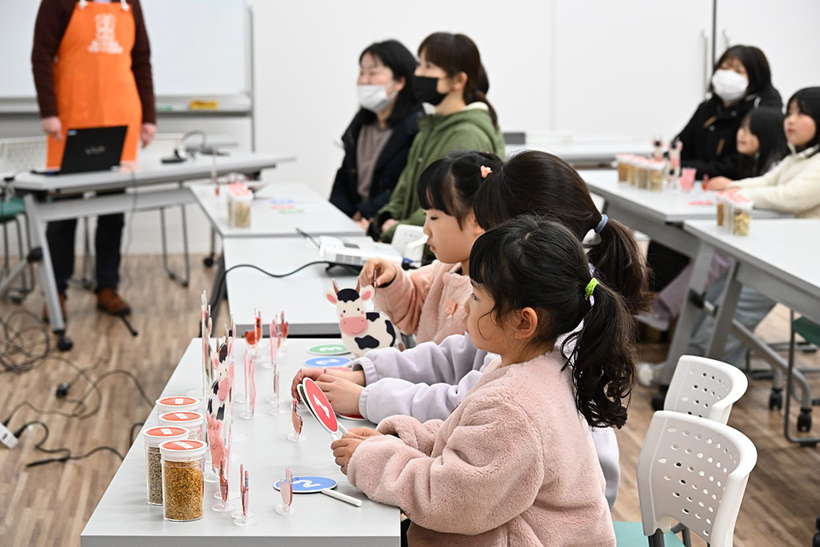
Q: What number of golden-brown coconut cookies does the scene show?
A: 0